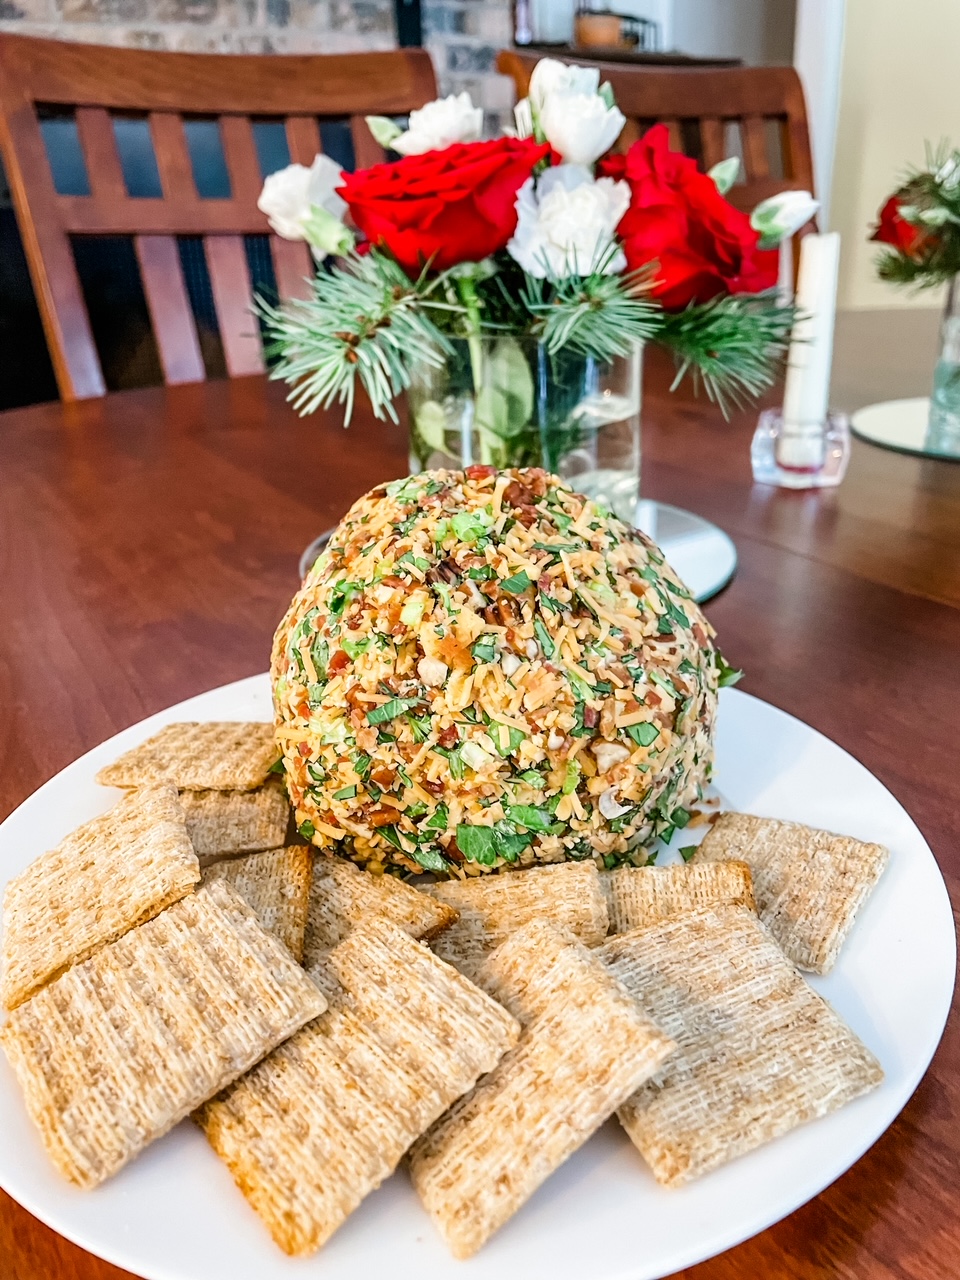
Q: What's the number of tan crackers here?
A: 12